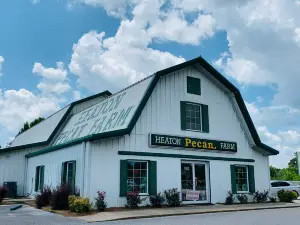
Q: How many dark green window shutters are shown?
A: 10